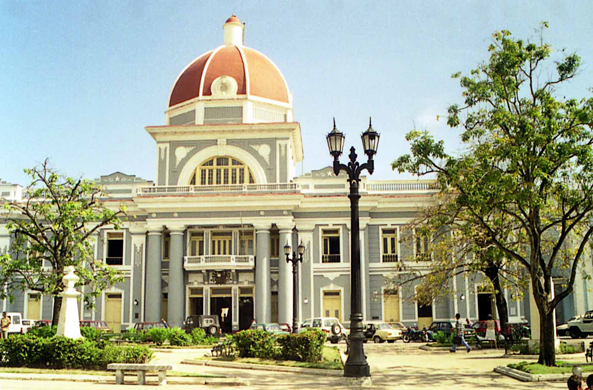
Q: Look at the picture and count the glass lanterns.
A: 4